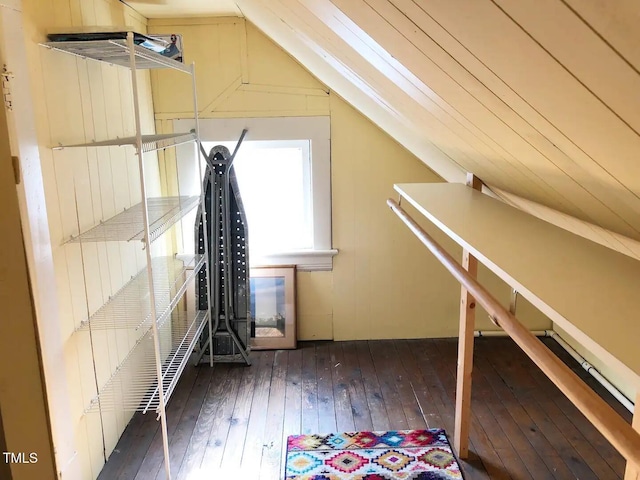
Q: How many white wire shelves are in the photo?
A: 5